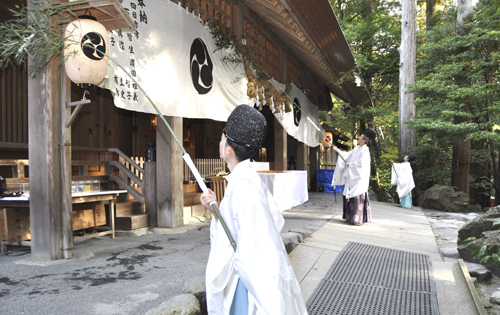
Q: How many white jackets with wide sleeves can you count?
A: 3